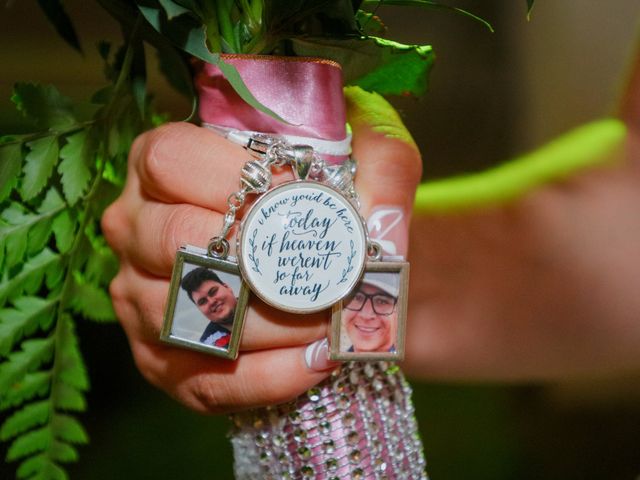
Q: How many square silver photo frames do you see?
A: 2